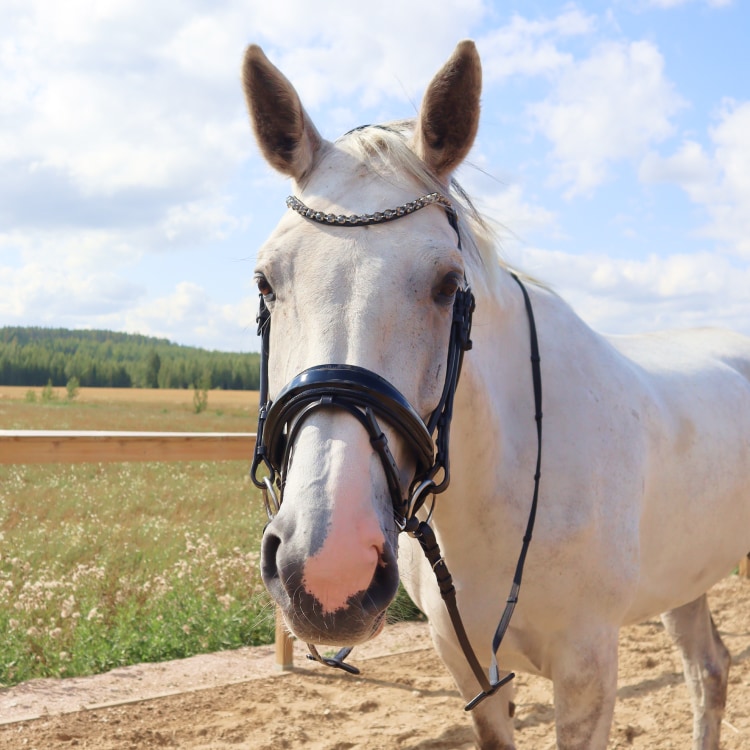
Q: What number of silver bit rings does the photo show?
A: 2